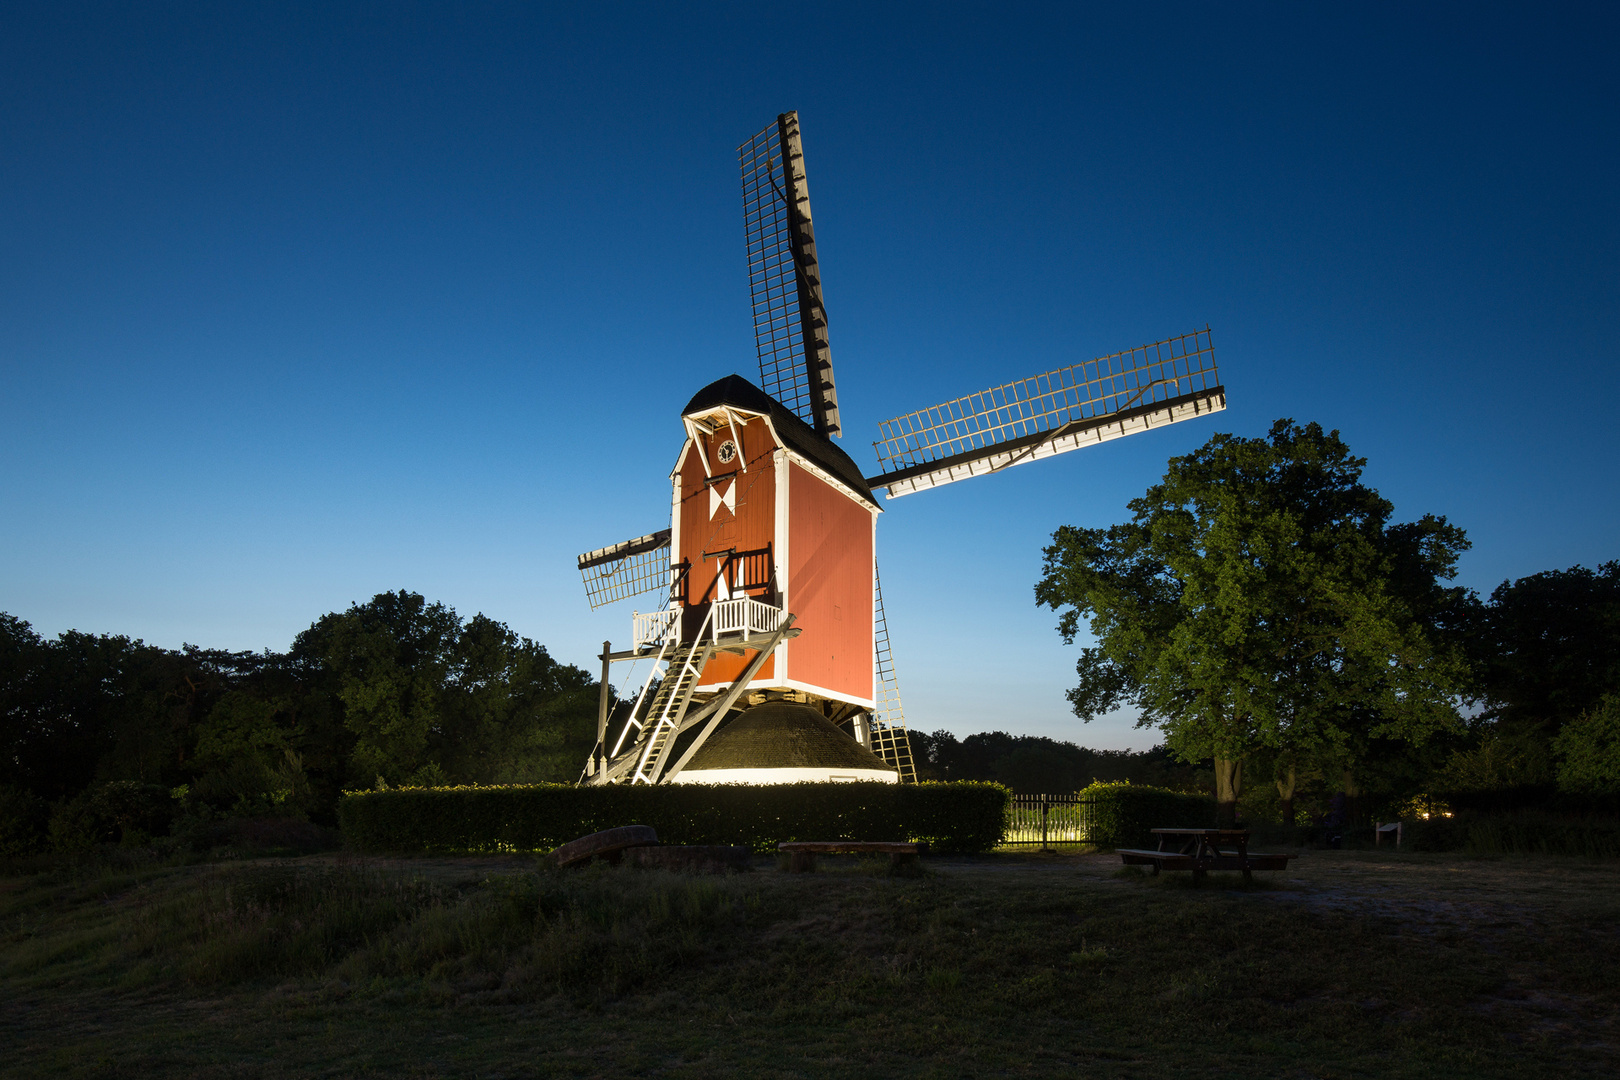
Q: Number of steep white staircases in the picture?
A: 1